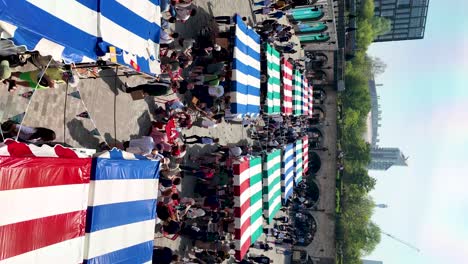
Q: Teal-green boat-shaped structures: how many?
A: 3